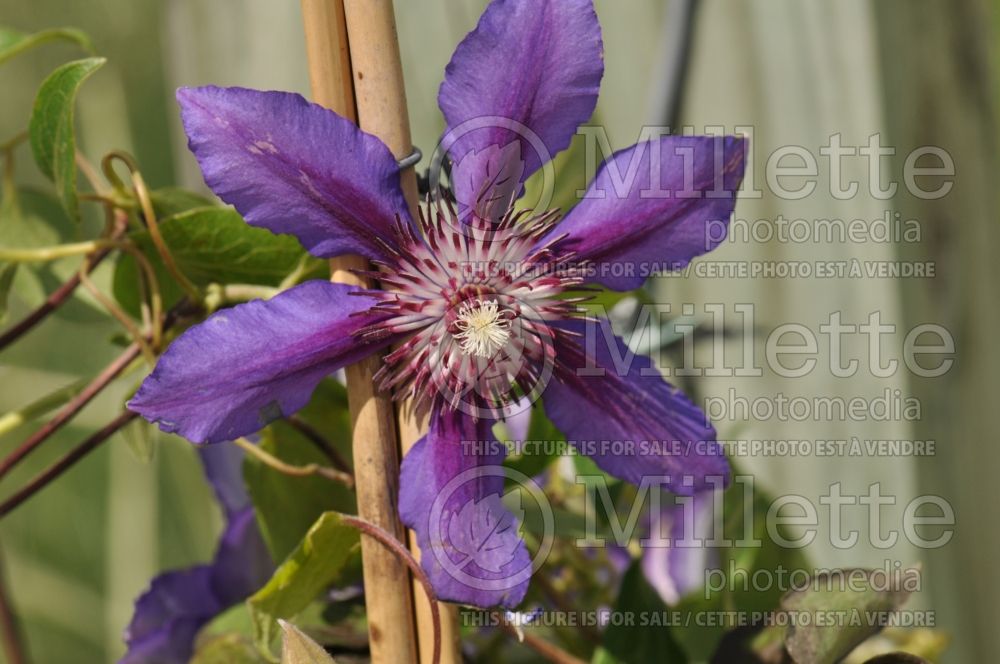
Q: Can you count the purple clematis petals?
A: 6